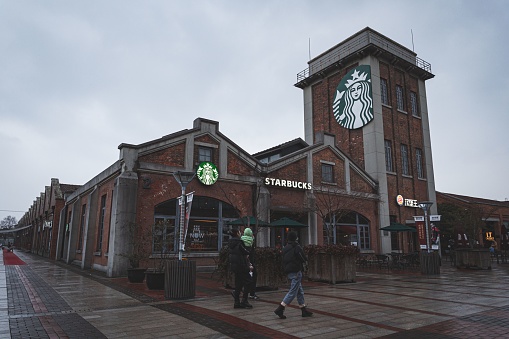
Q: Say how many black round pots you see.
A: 2